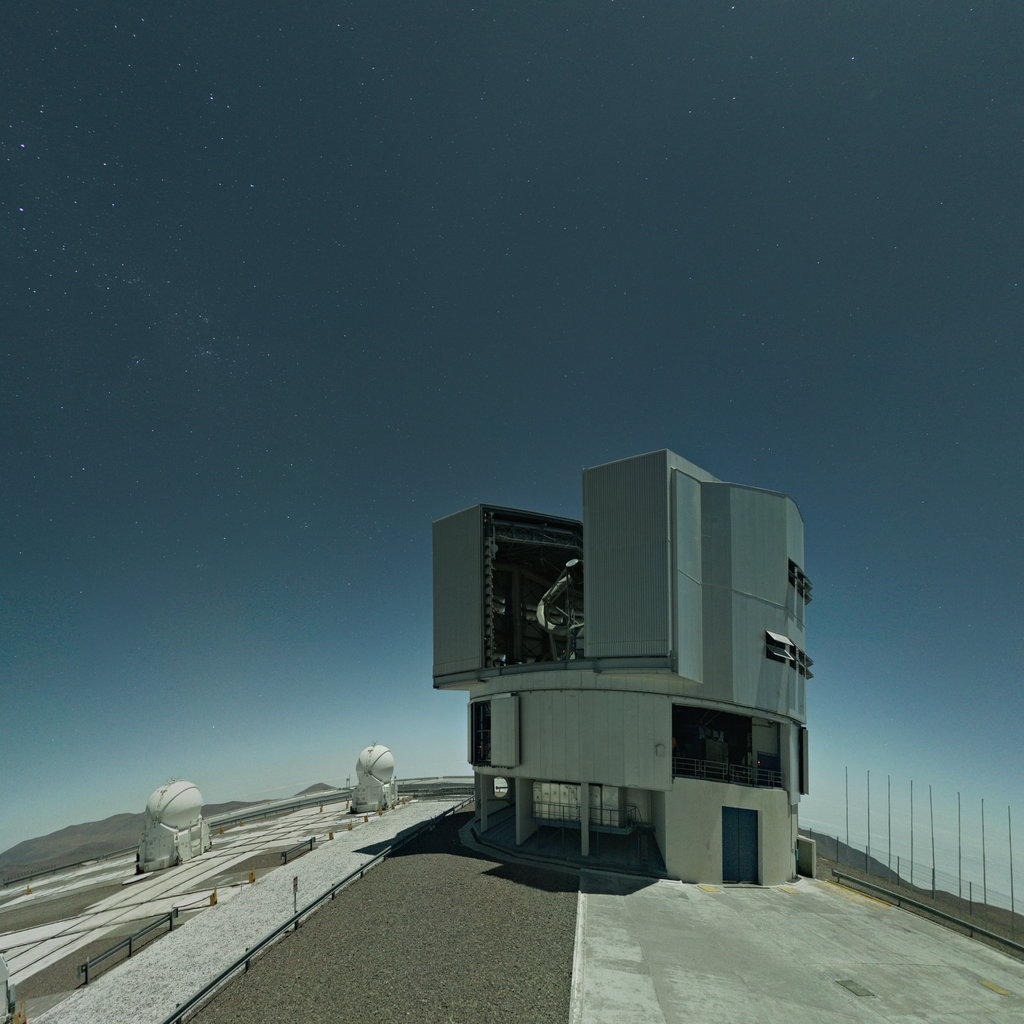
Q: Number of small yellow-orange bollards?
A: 14